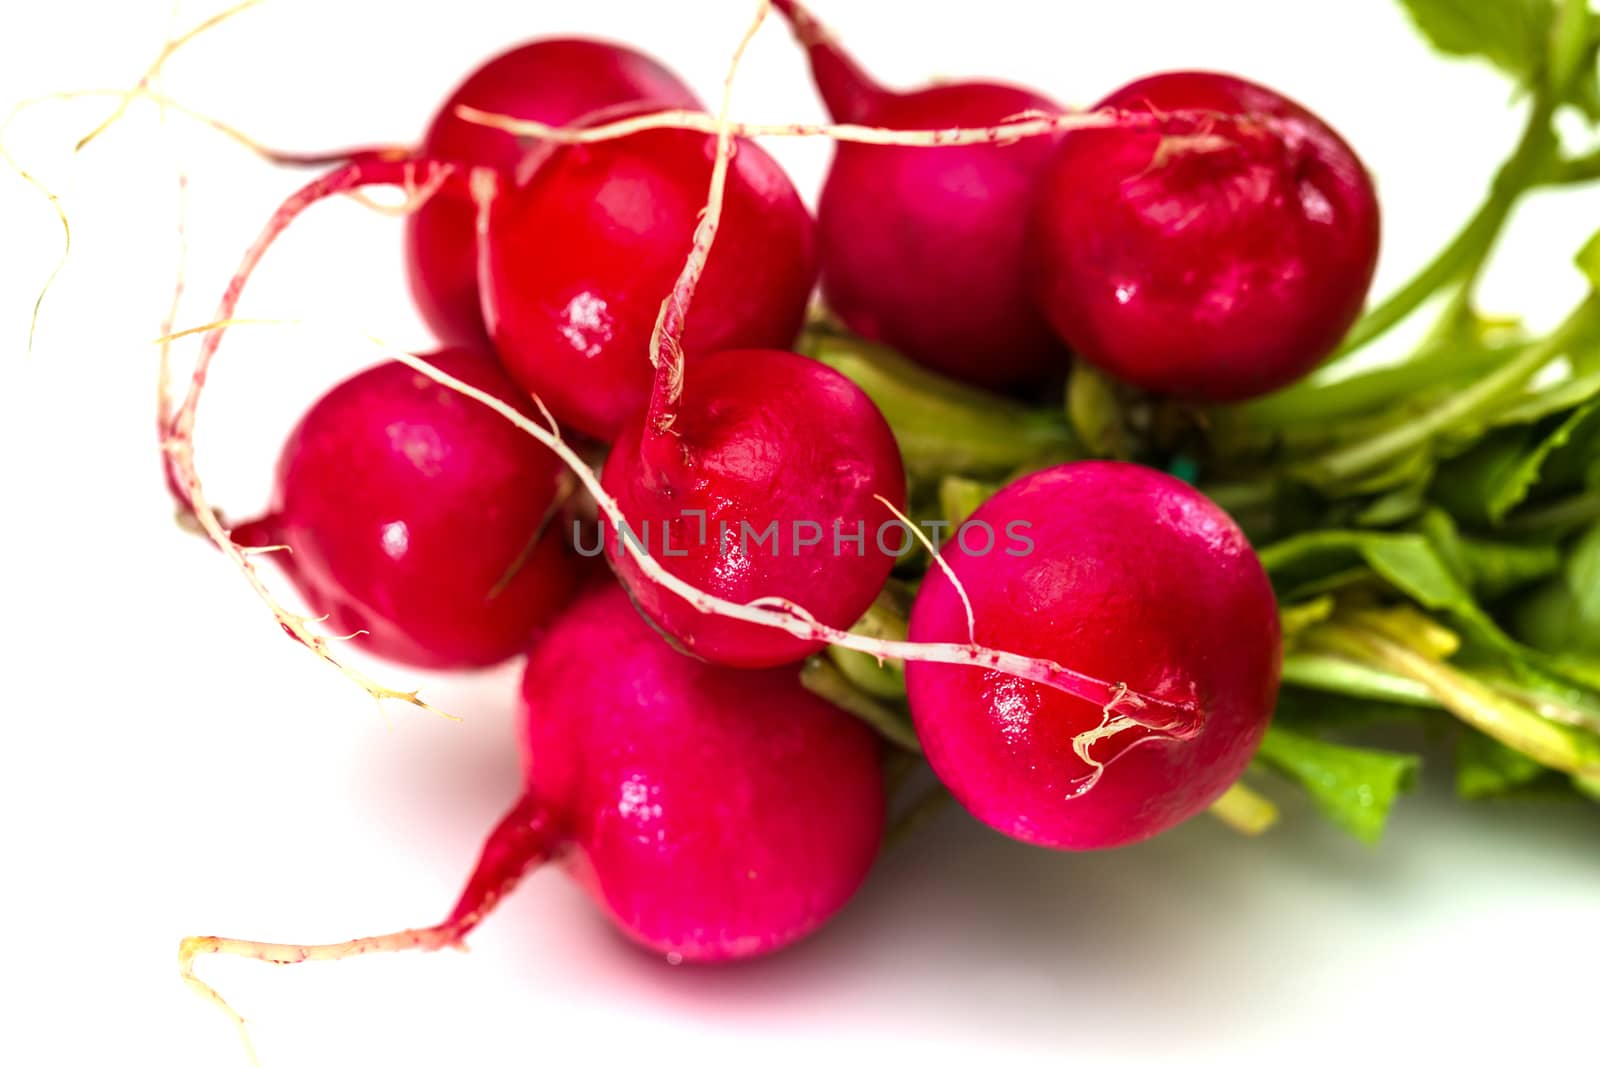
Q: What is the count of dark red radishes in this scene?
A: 8